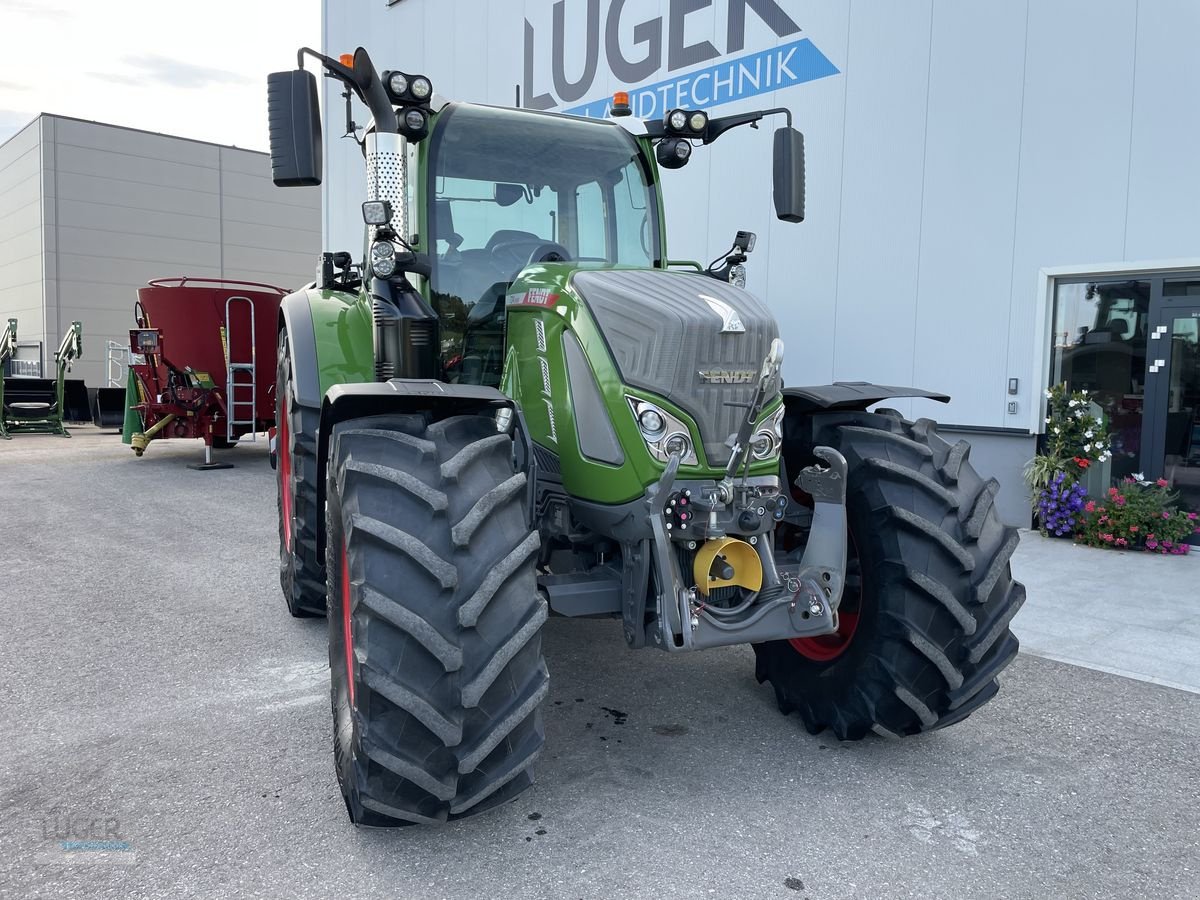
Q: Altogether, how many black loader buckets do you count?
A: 2